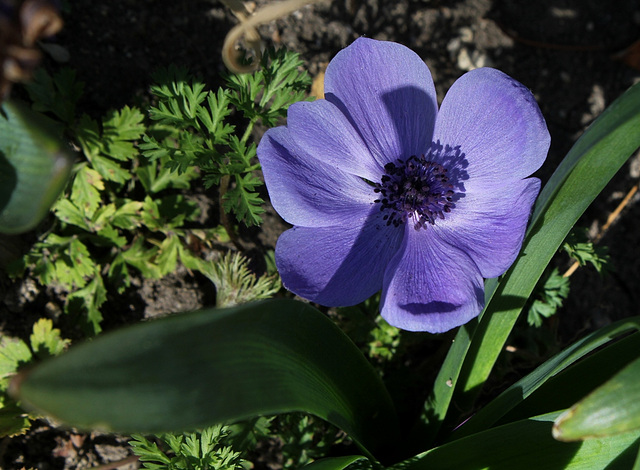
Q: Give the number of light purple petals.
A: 7